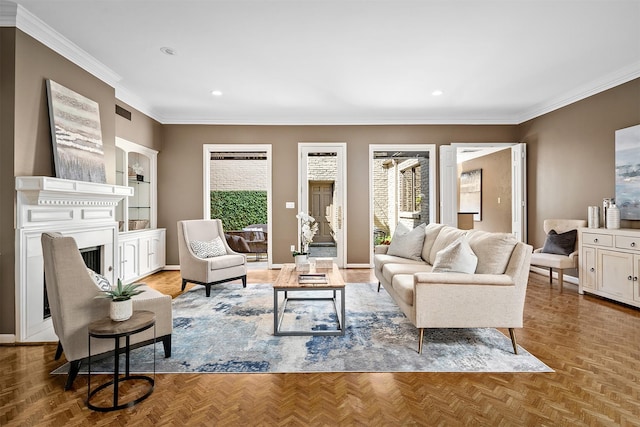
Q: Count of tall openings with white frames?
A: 4